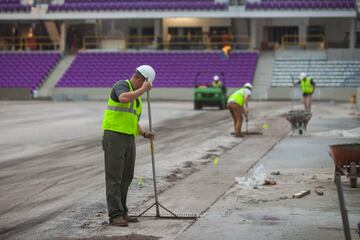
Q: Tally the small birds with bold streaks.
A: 0